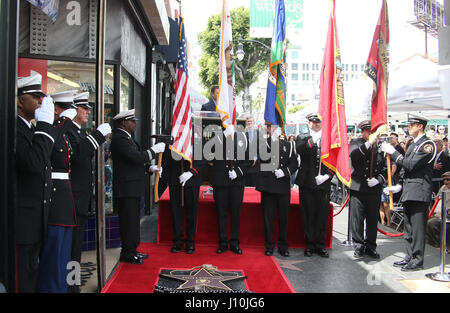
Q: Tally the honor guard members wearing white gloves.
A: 10